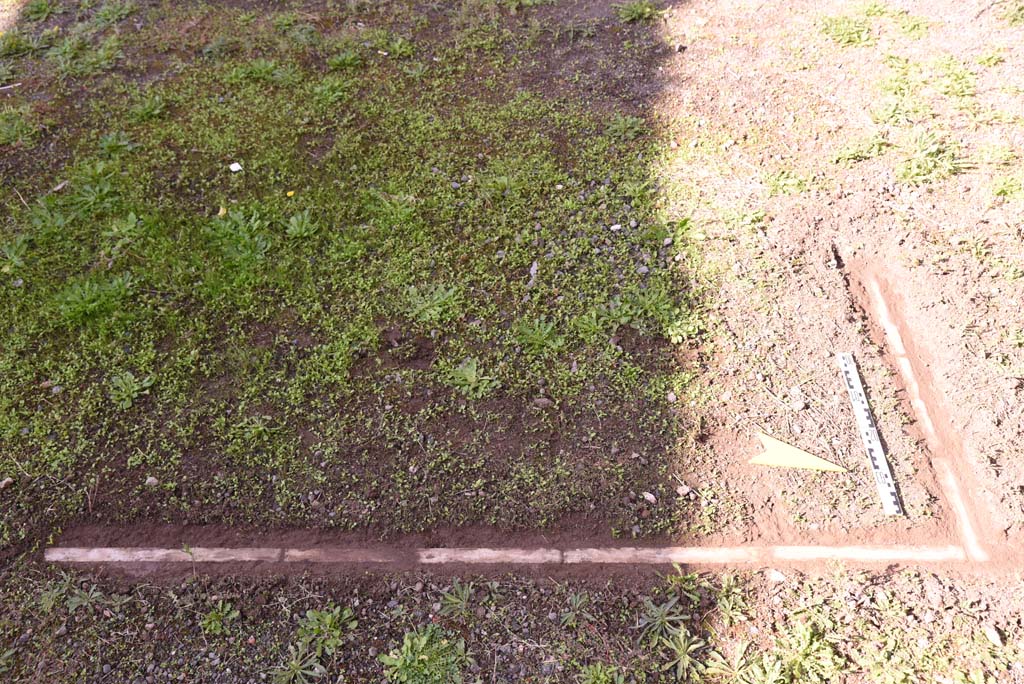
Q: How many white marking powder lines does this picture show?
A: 2